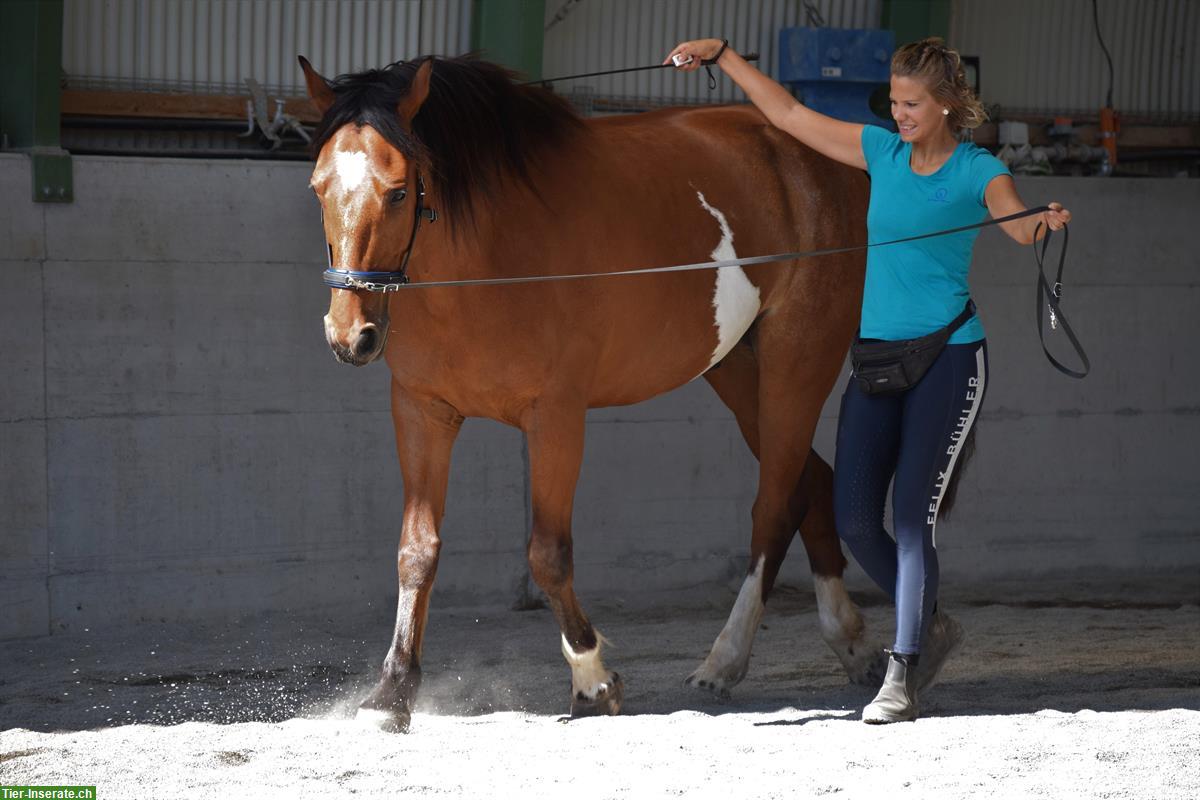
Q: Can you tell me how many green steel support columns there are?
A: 3